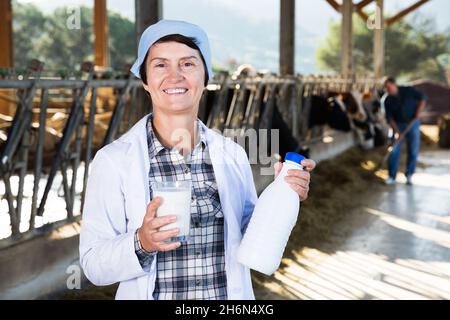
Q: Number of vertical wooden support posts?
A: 6